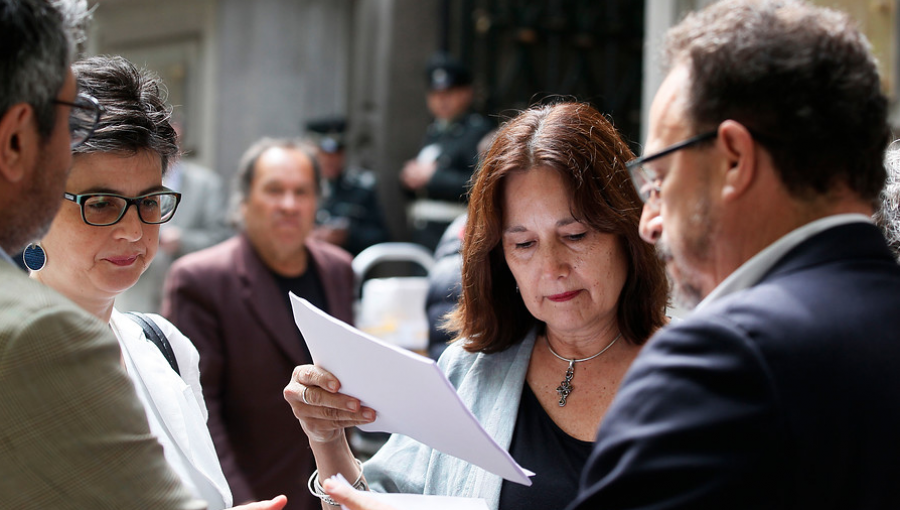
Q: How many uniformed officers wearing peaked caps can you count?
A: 2